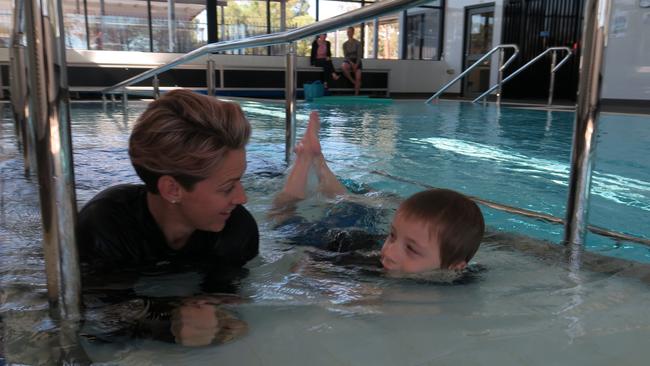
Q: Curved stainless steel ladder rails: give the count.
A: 2